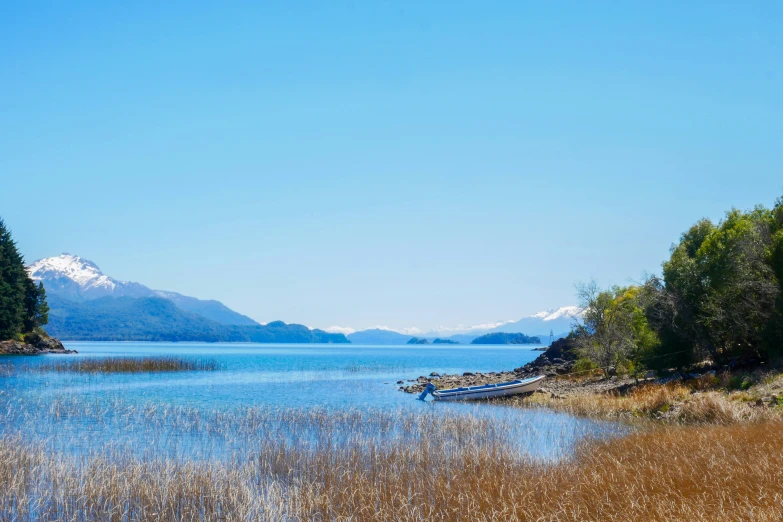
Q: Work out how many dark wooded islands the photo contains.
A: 3